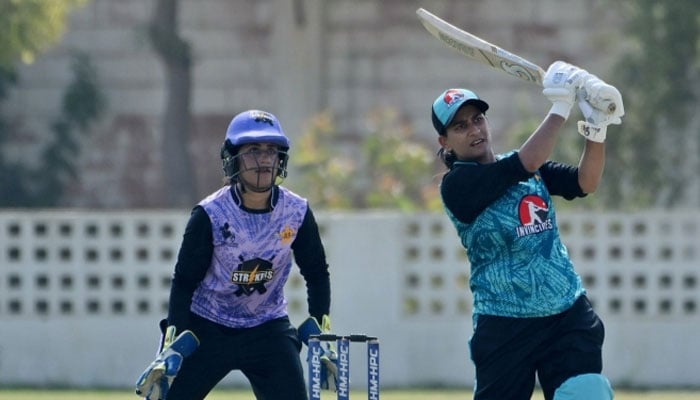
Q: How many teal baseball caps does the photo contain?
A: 1